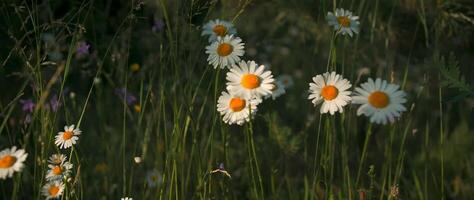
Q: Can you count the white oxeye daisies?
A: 12